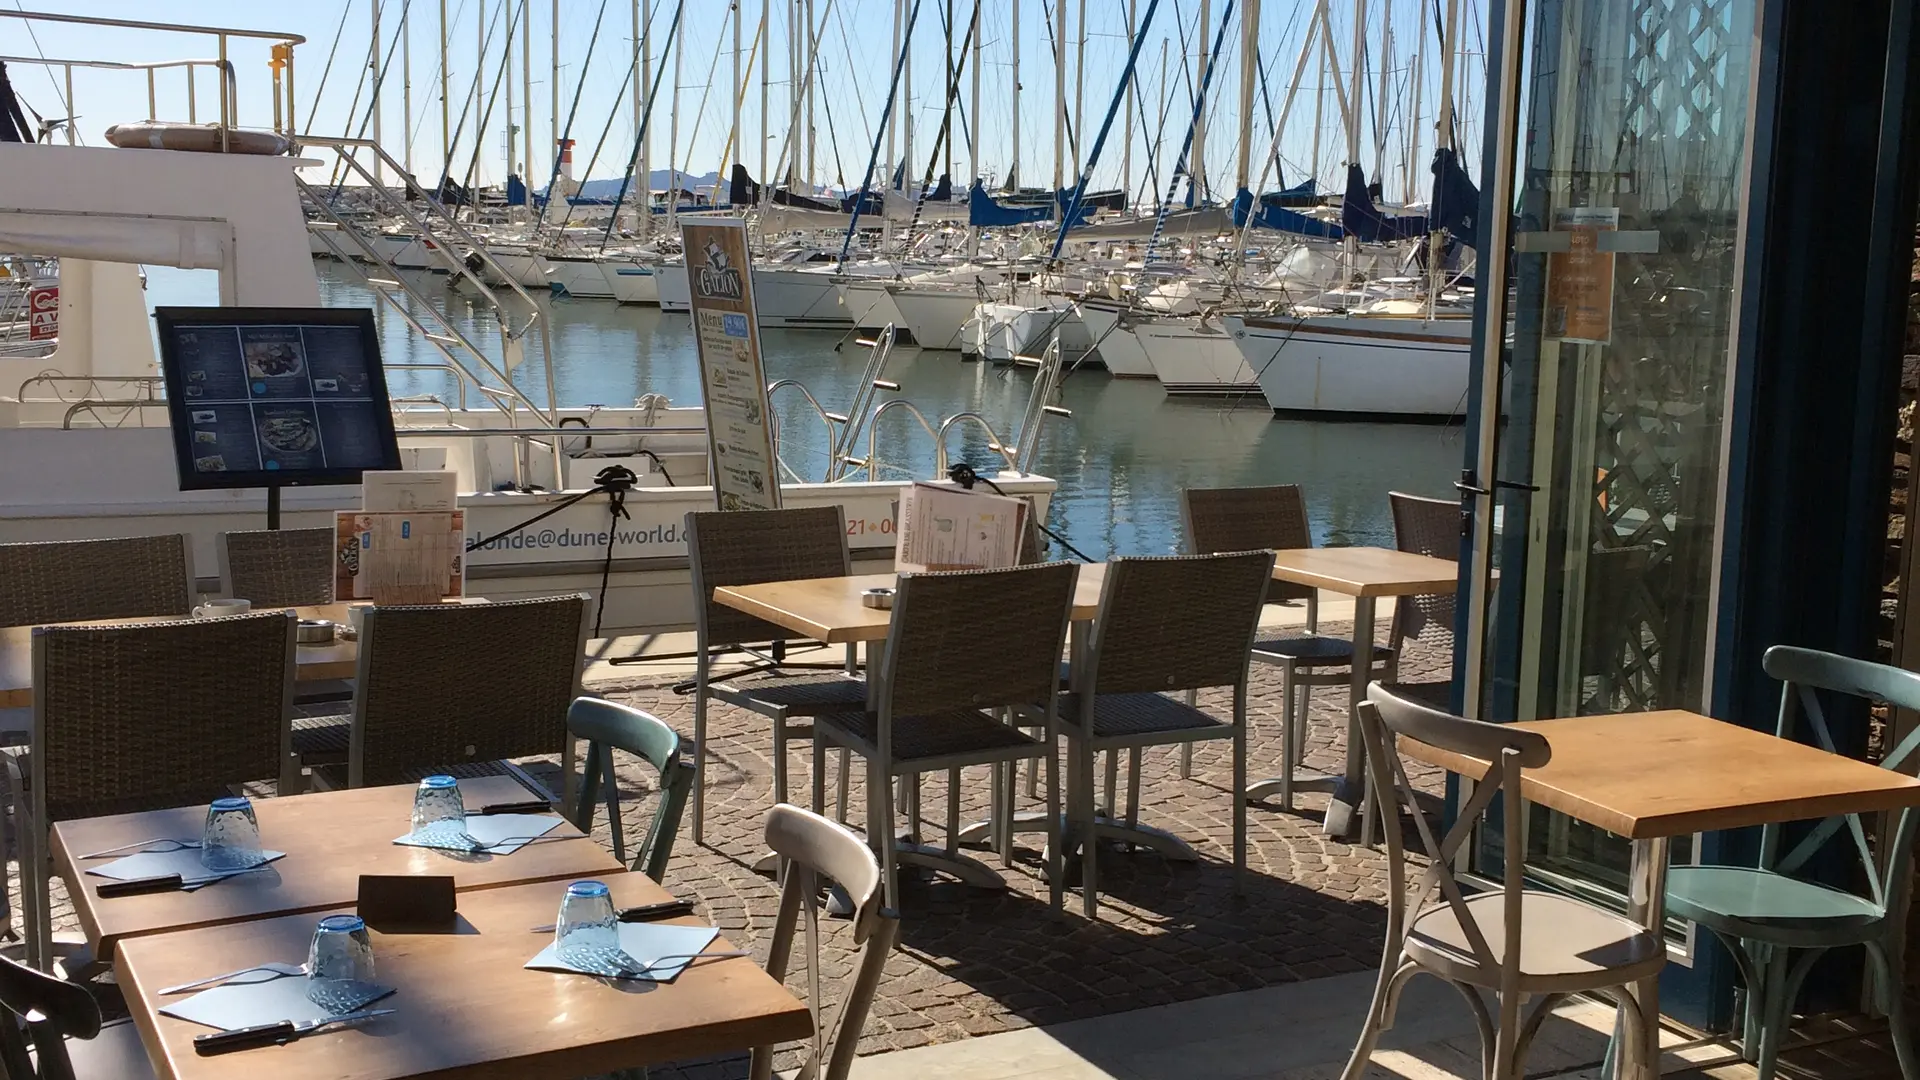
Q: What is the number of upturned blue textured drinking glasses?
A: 4